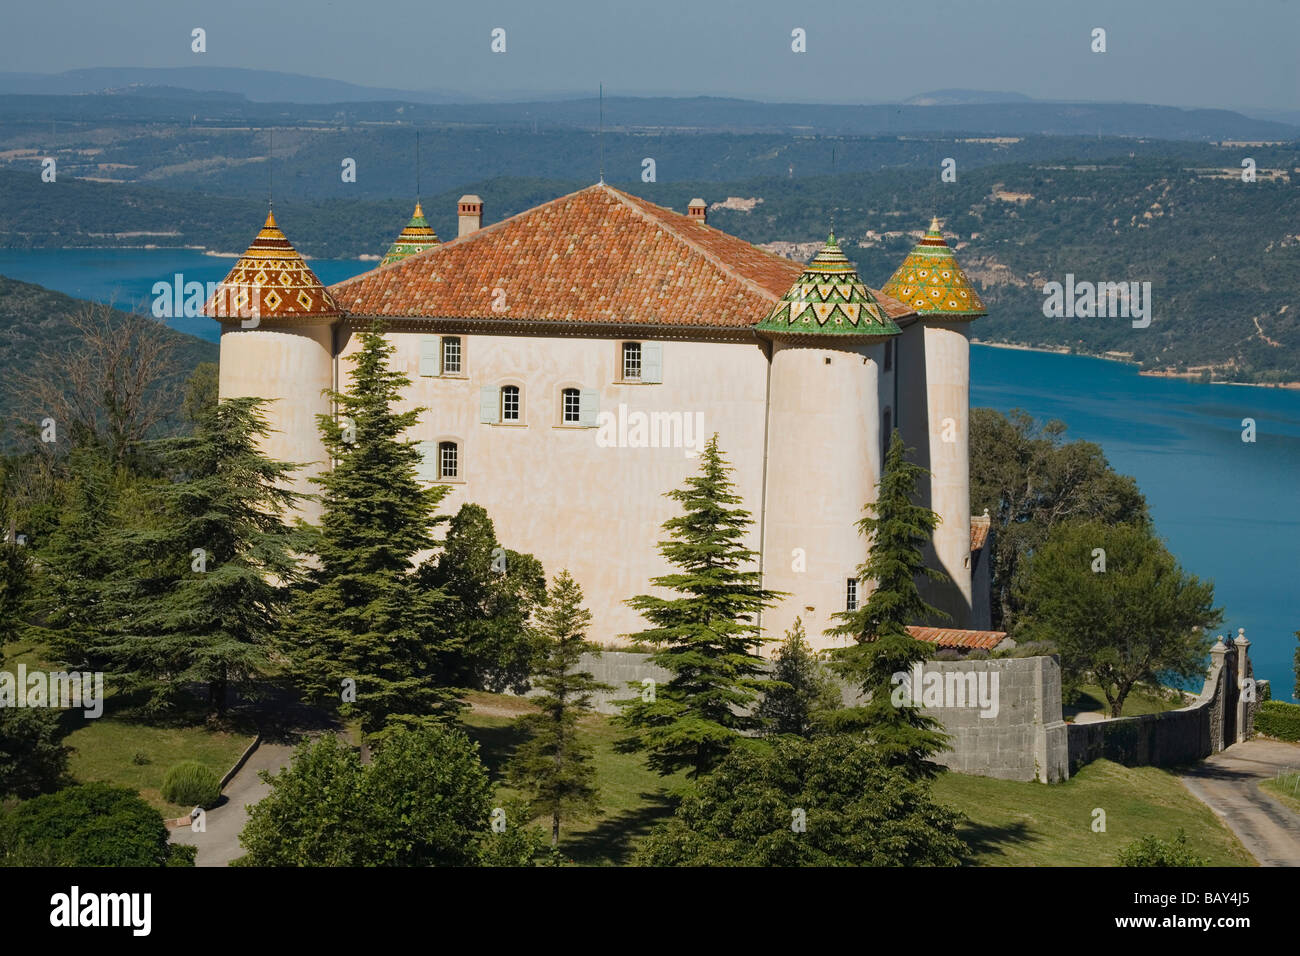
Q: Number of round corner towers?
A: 4